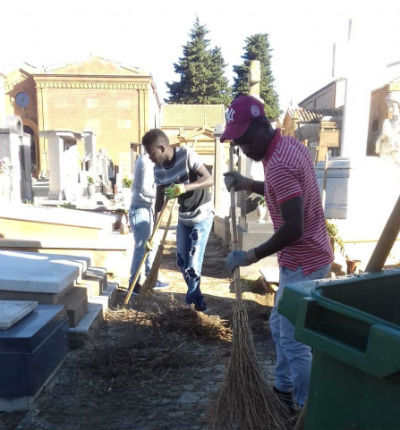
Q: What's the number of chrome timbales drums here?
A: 0